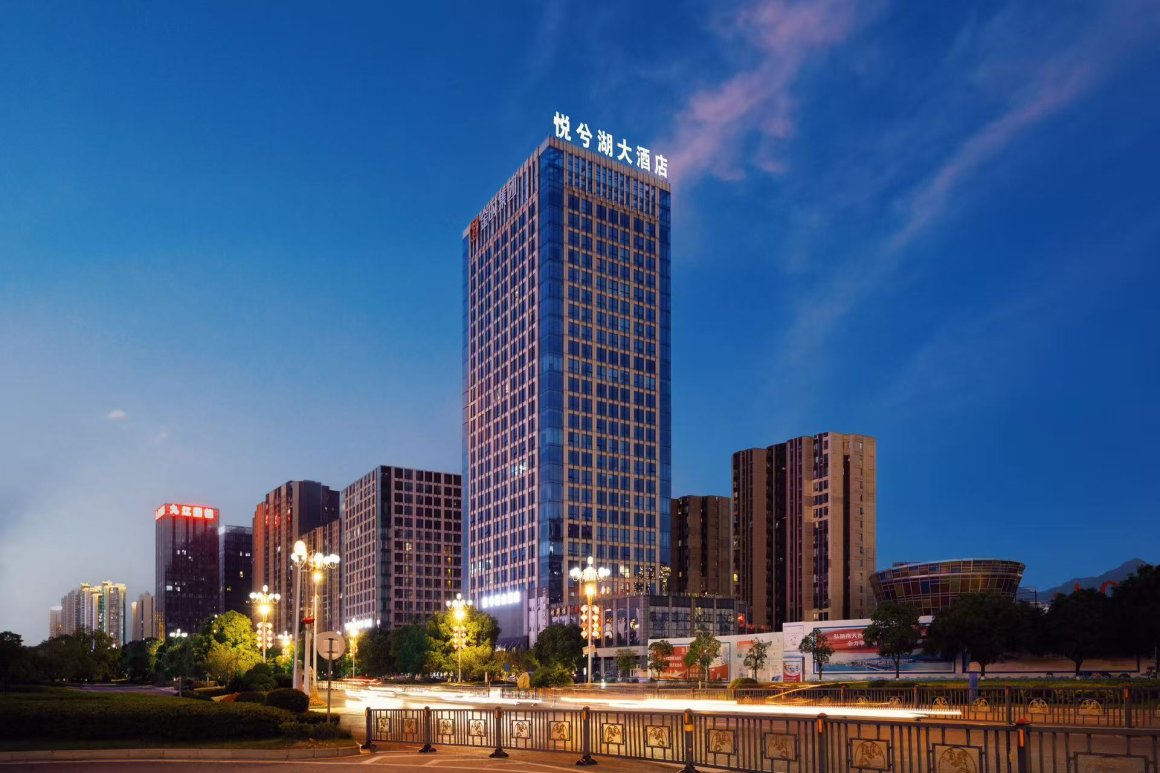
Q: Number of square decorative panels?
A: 13